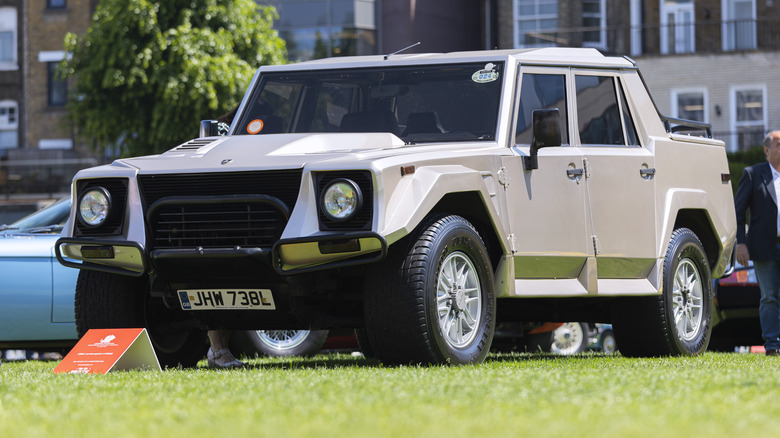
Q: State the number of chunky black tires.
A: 3